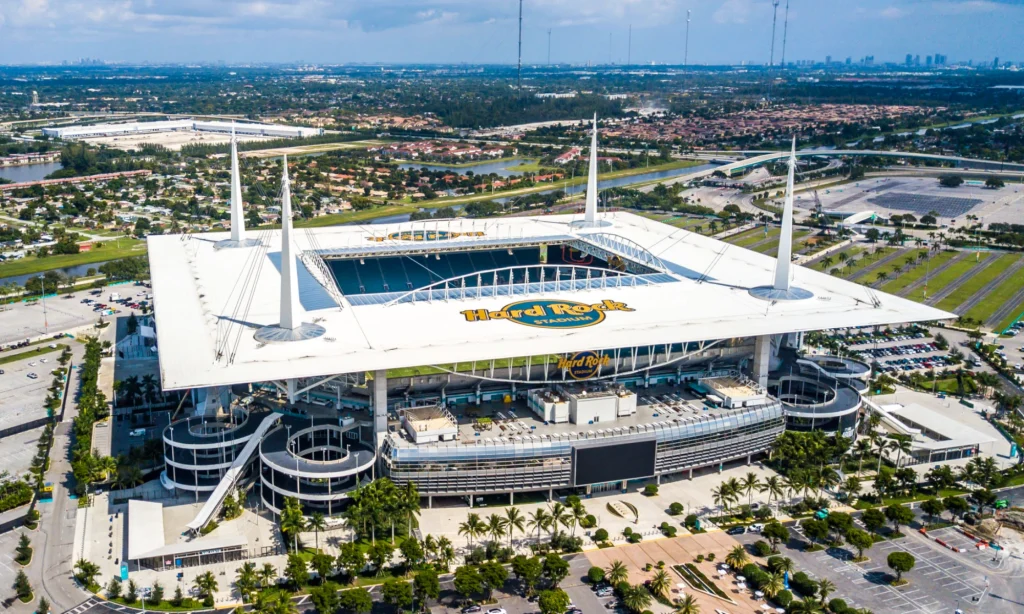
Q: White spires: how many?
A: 4